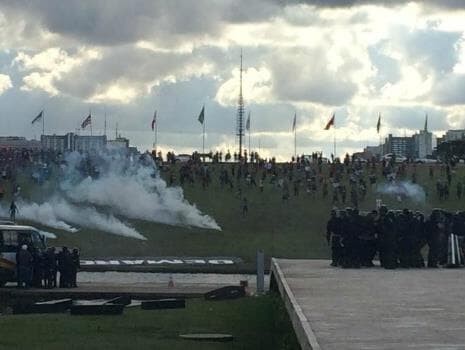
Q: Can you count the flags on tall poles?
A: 9